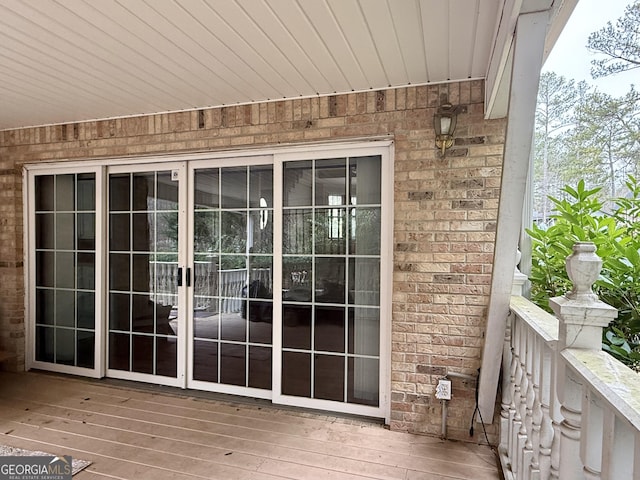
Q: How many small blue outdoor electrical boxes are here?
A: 0